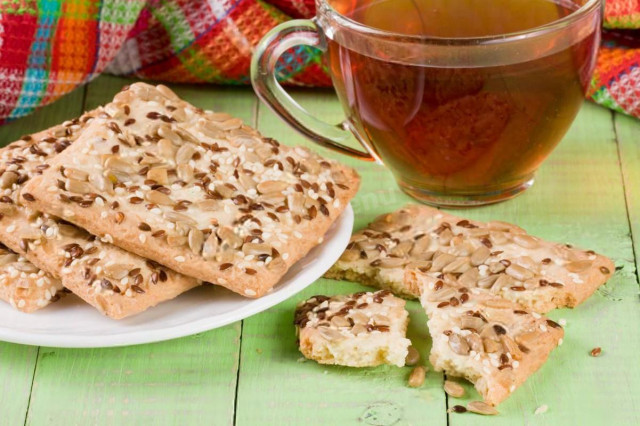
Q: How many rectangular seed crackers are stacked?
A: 3